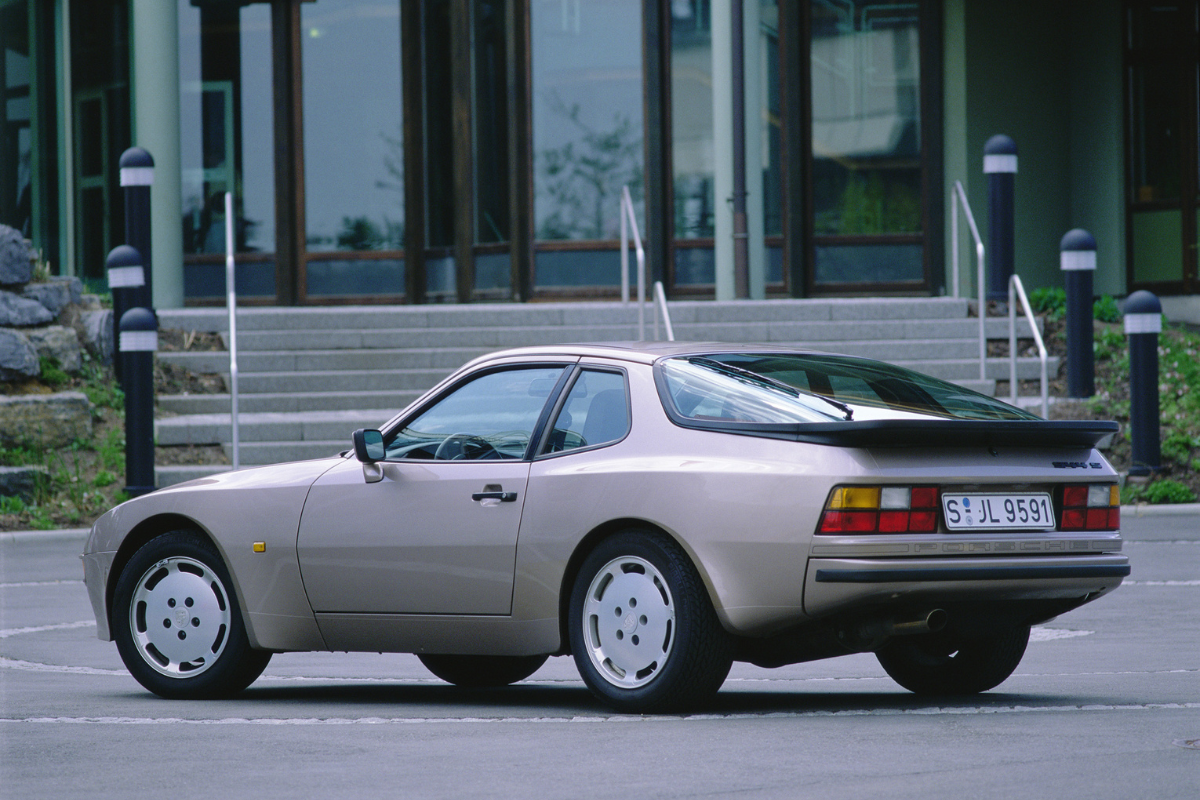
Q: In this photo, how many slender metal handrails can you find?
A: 5